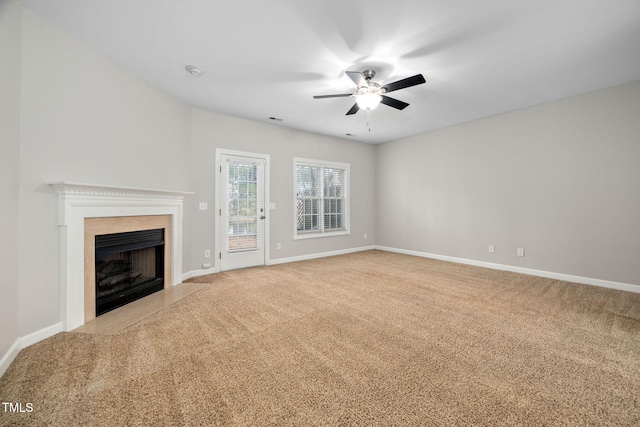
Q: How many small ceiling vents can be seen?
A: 2